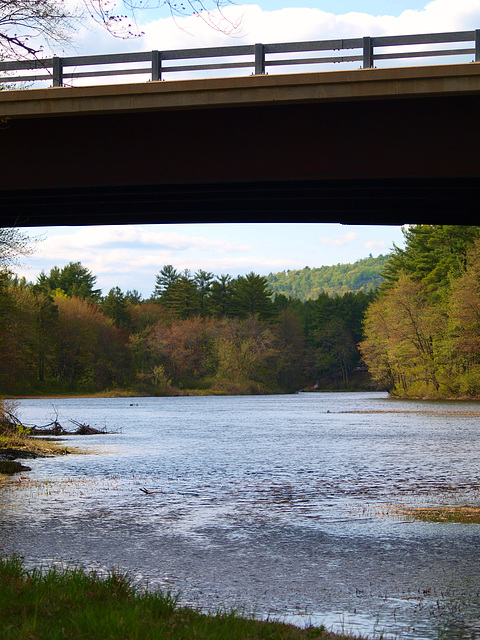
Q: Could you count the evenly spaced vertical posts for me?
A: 5